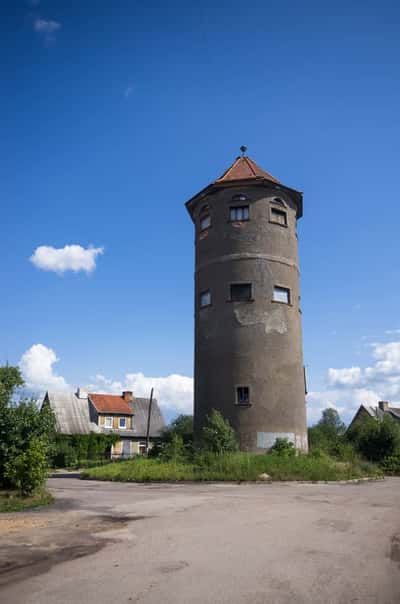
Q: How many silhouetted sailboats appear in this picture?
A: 0